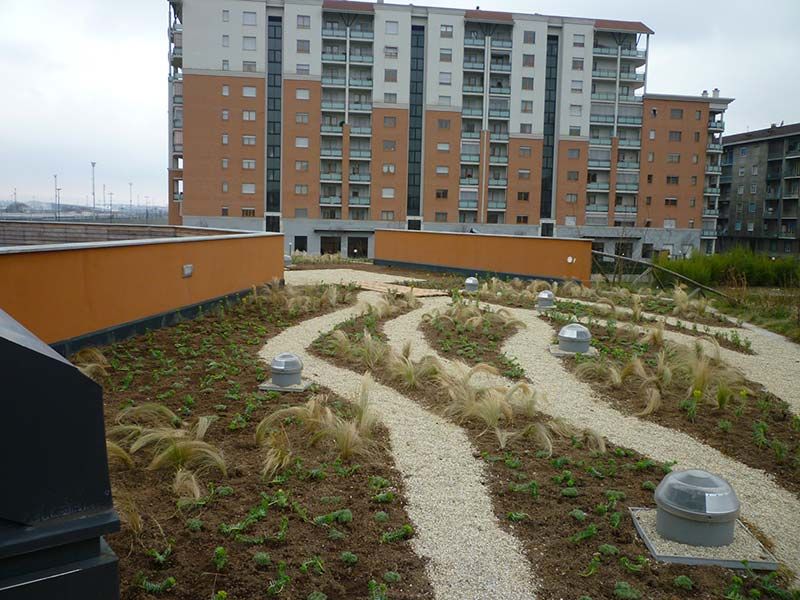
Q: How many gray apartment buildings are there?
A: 1